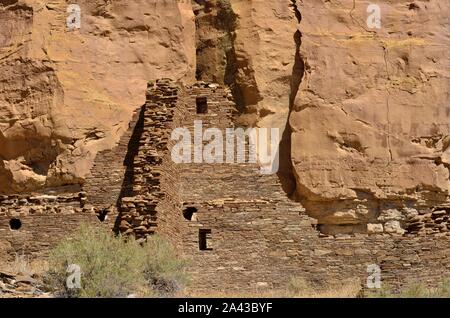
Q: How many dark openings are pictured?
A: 5